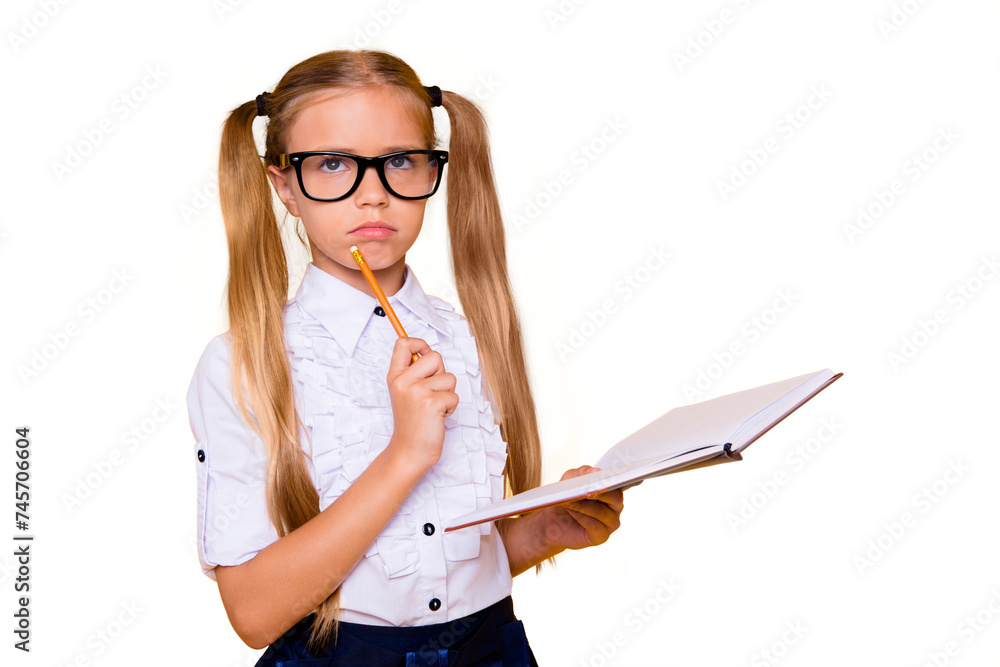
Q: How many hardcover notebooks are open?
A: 1